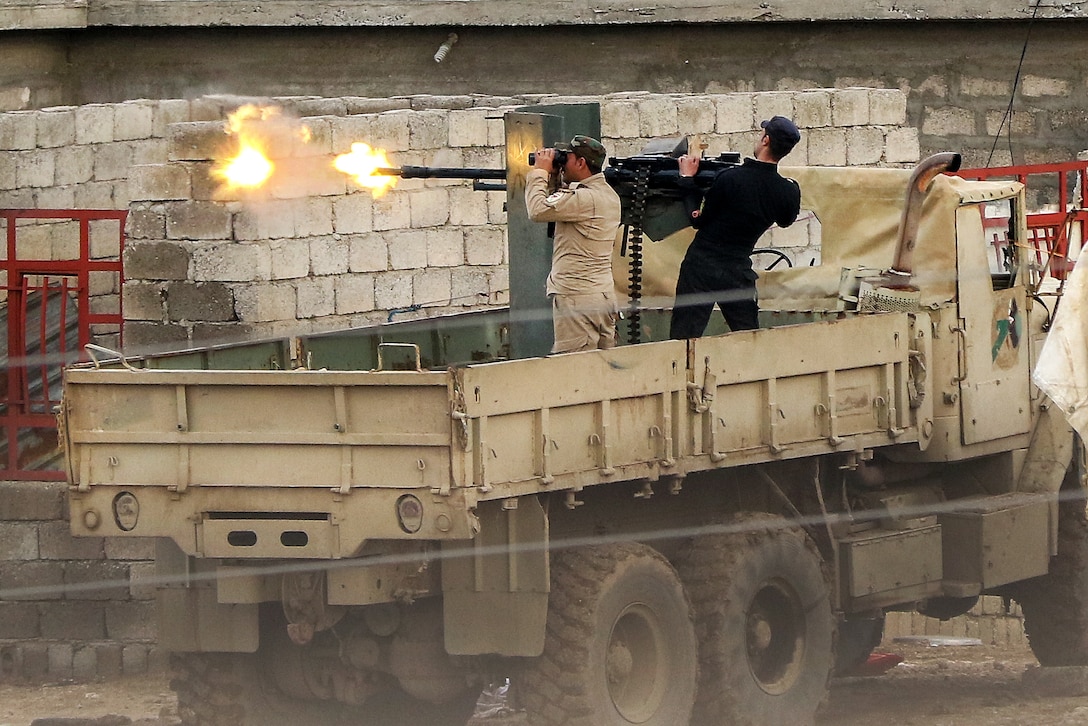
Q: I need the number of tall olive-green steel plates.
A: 2